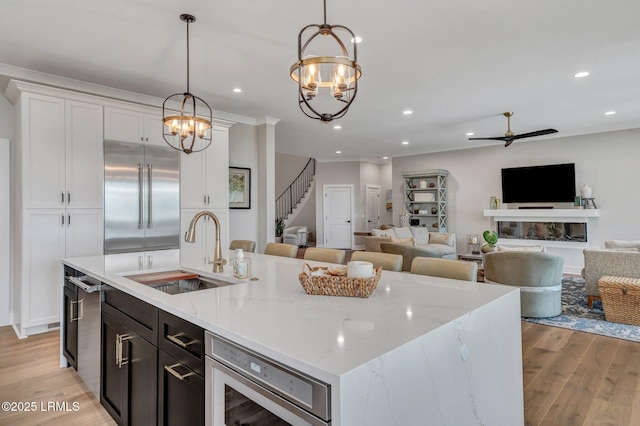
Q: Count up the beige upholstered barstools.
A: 5